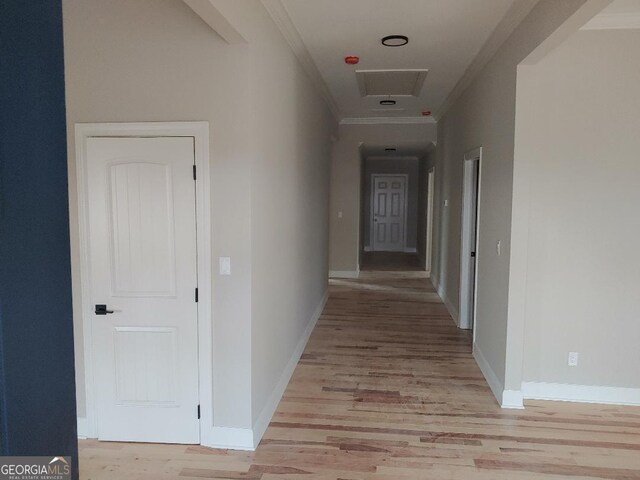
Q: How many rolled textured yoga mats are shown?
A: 0